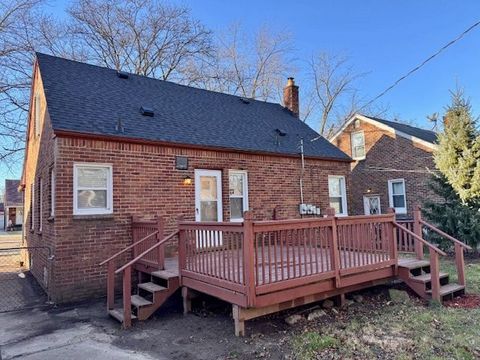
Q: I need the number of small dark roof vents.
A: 4